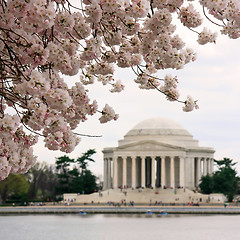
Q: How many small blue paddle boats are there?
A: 3